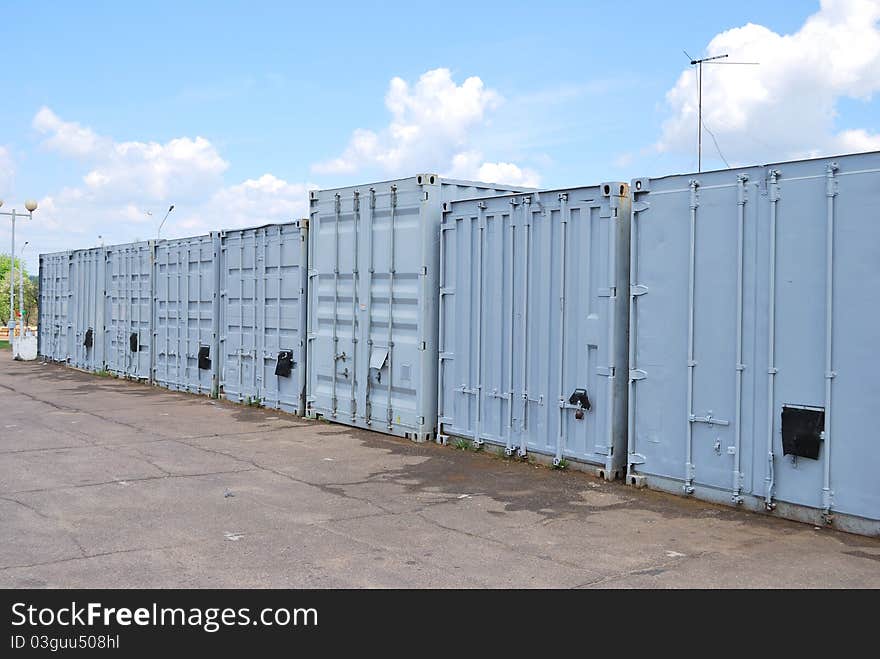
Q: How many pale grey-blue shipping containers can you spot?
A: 8